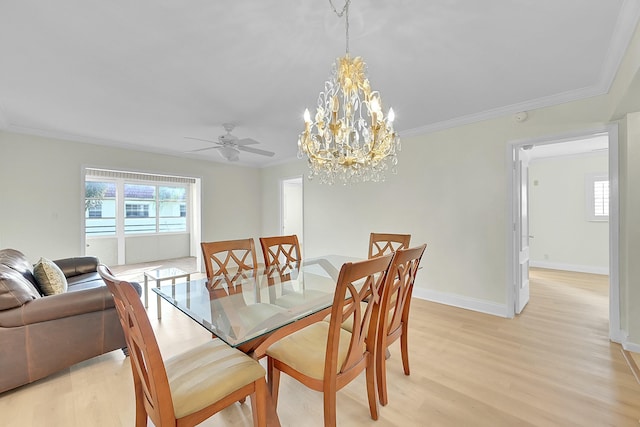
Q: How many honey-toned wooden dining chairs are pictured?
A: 6